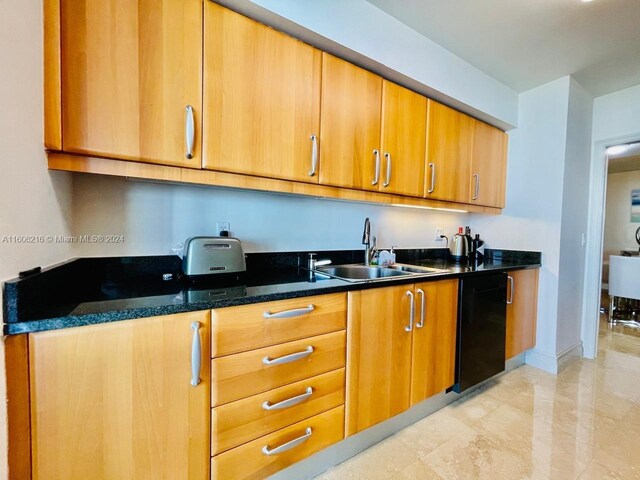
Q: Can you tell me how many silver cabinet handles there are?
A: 14